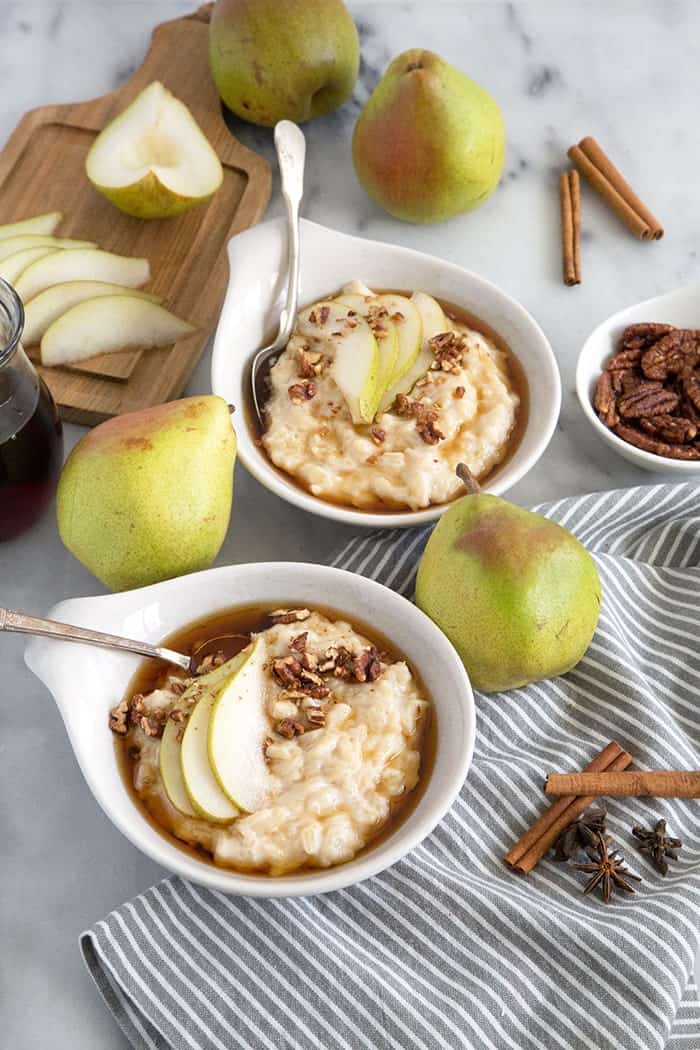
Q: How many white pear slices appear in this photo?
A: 13